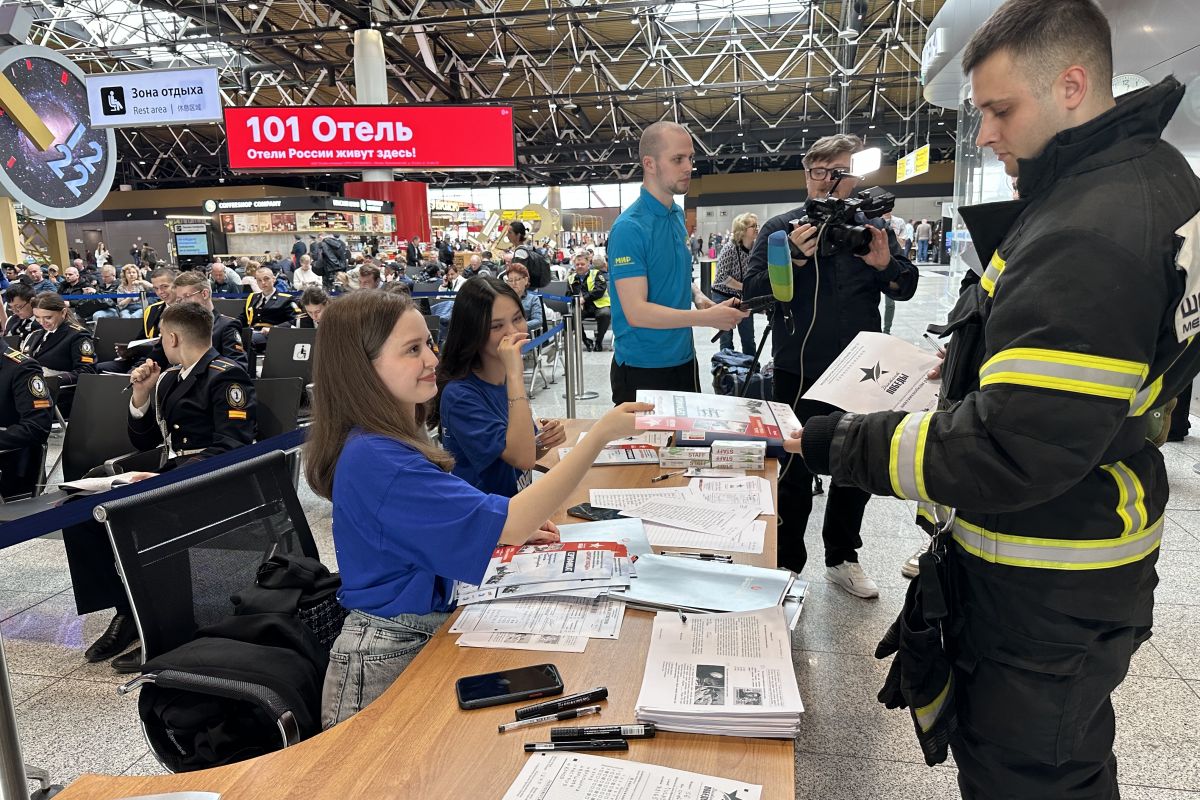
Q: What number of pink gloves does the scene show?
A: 0